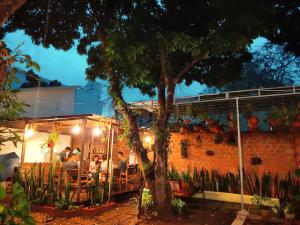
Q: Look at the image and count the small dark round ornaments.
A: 2